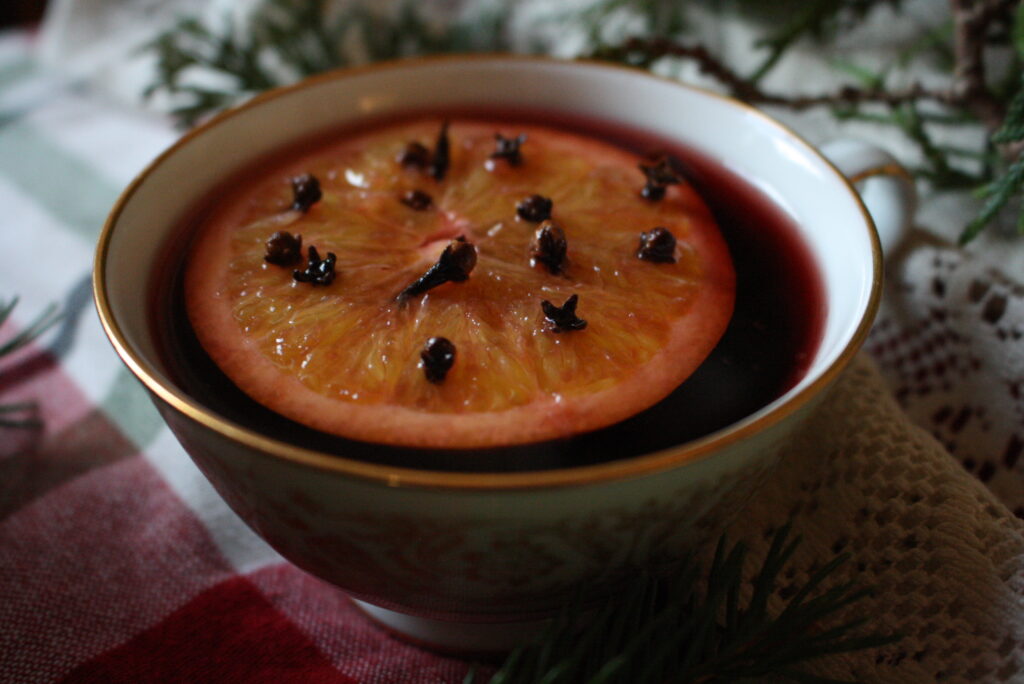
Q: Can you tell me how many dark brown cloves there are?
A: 14